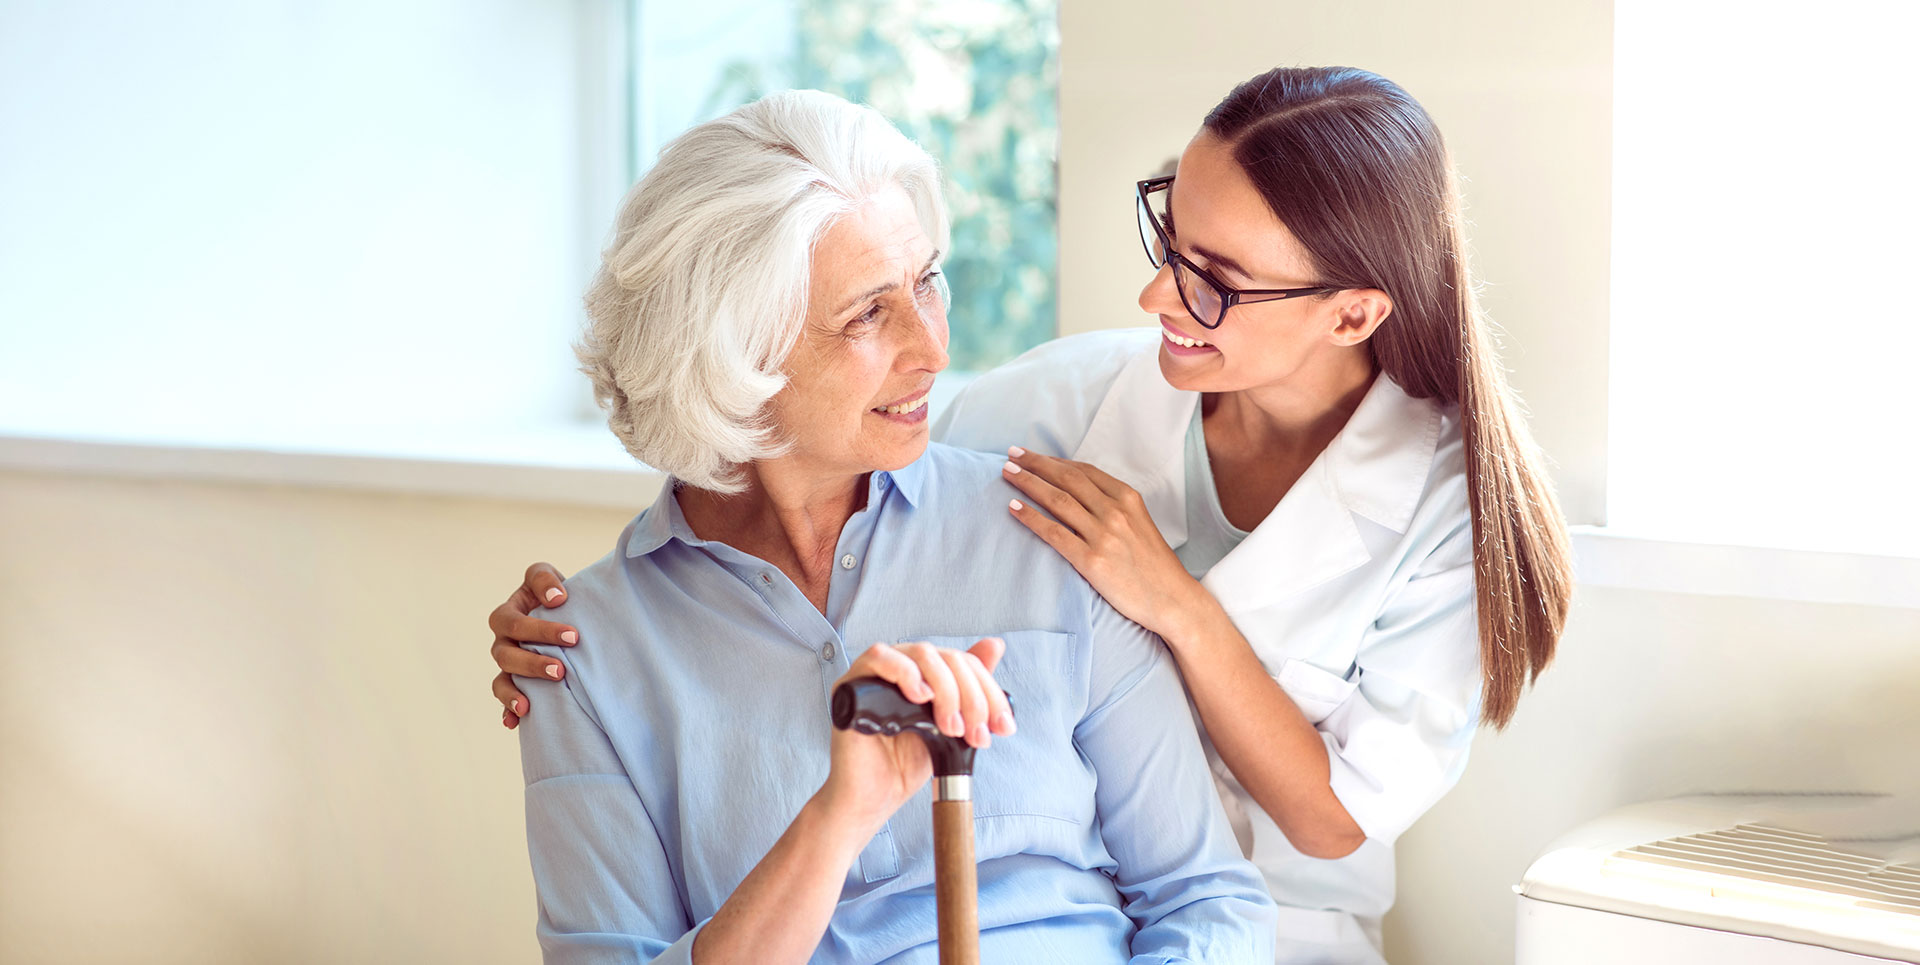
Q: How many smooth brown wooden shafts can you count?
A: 1